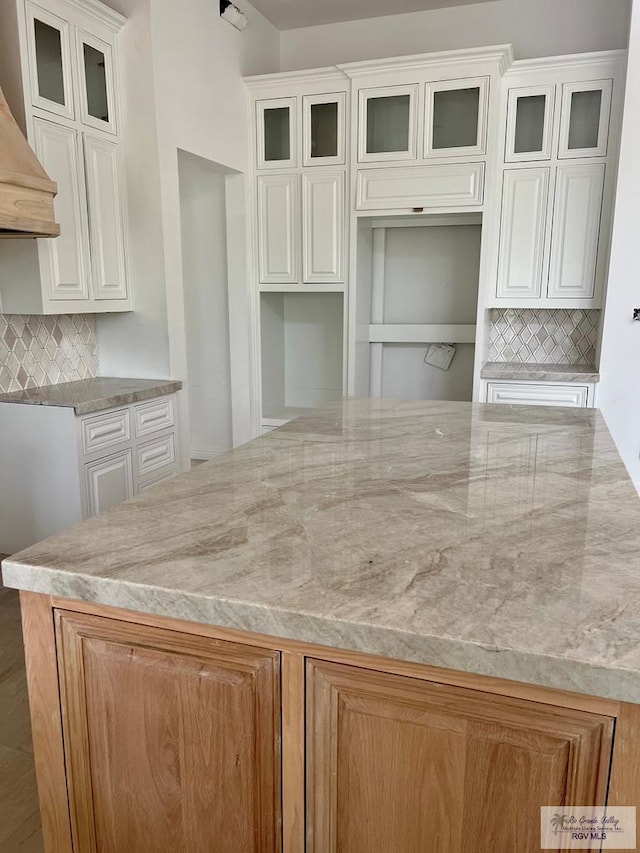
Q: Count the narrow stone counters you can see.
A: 2